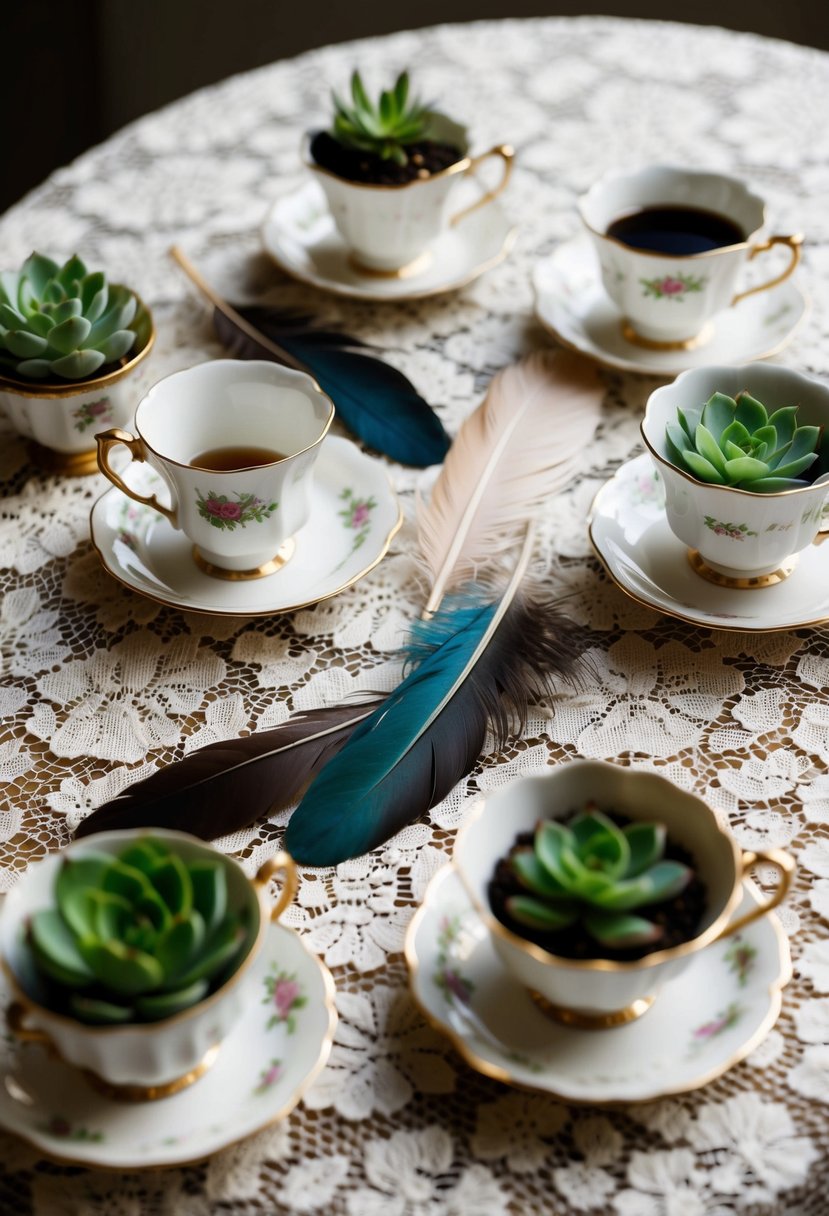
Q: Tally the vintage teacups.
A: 7